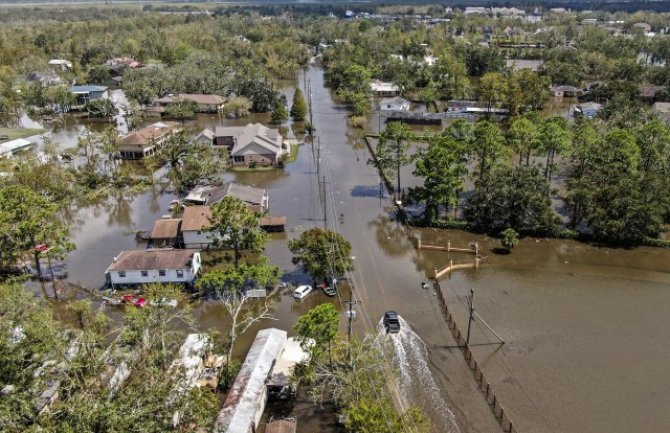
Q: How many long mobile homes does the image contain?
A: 1